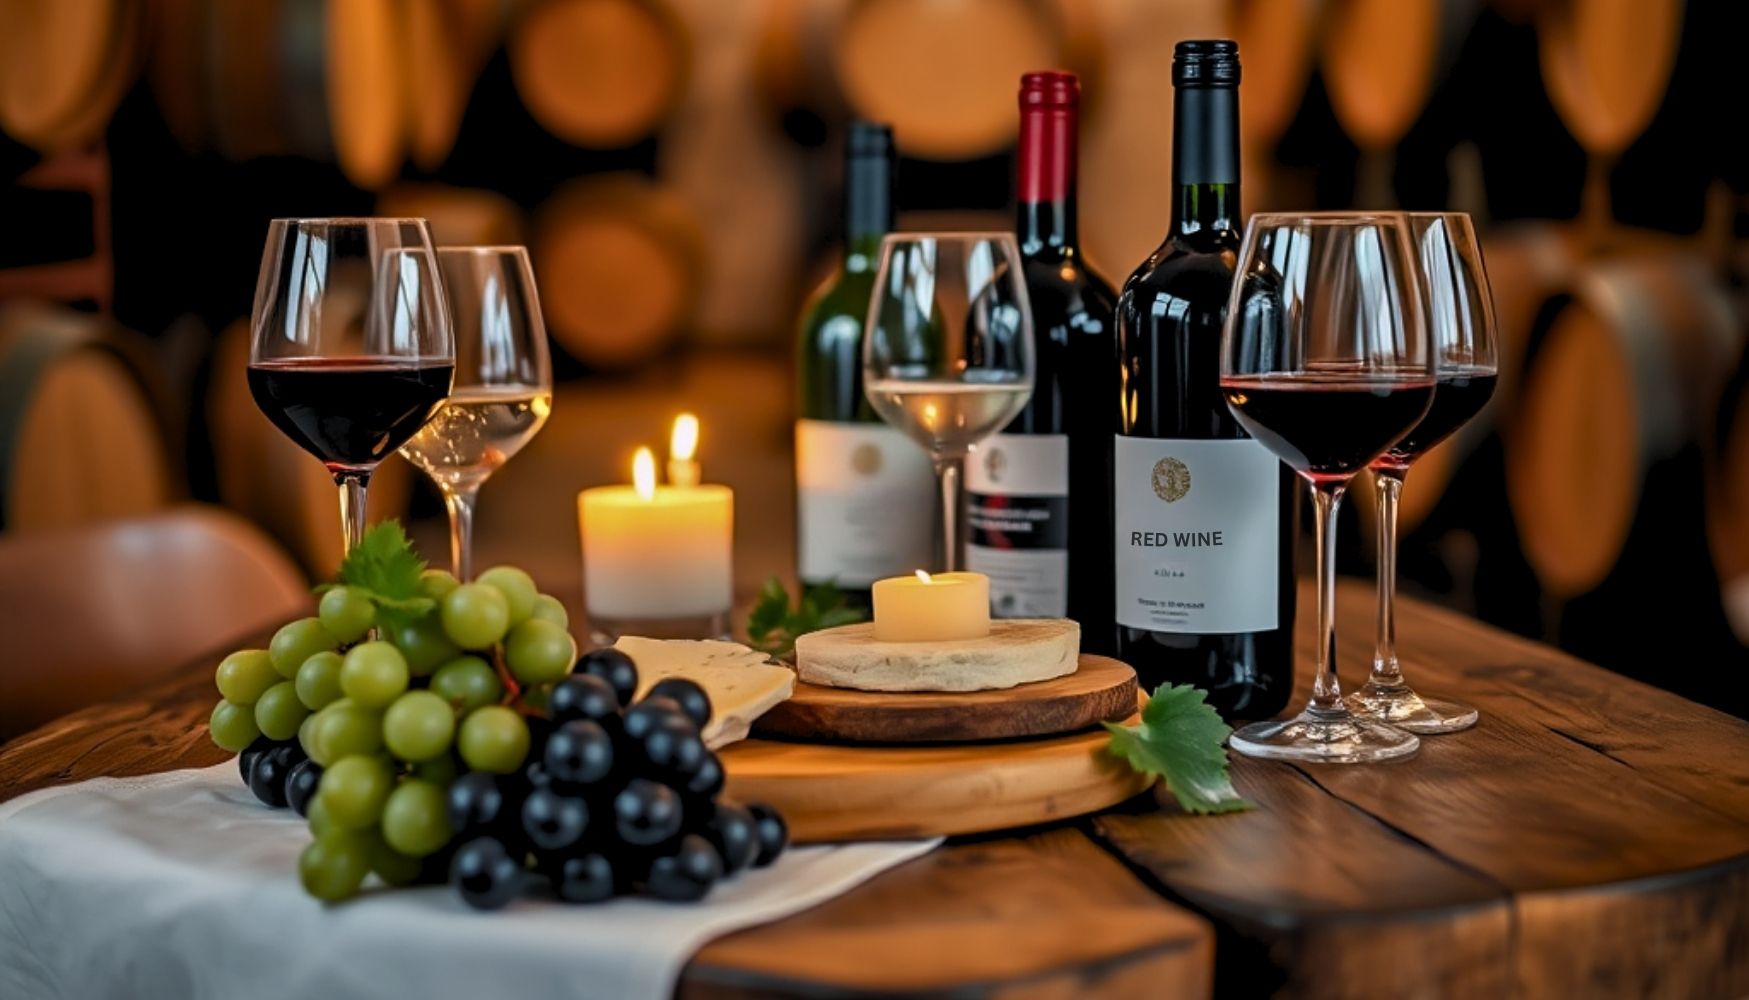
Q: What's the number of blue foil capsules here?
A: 2